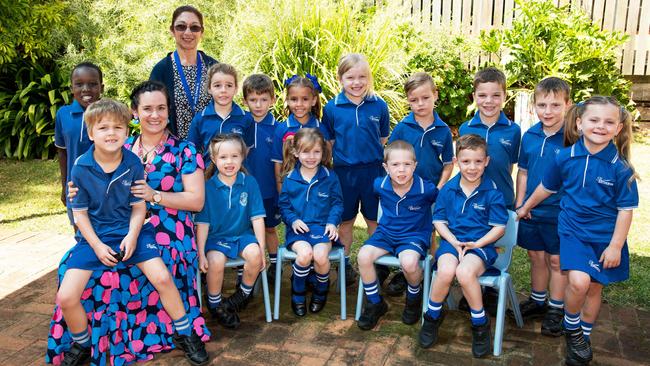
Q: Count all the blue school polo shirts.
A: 14